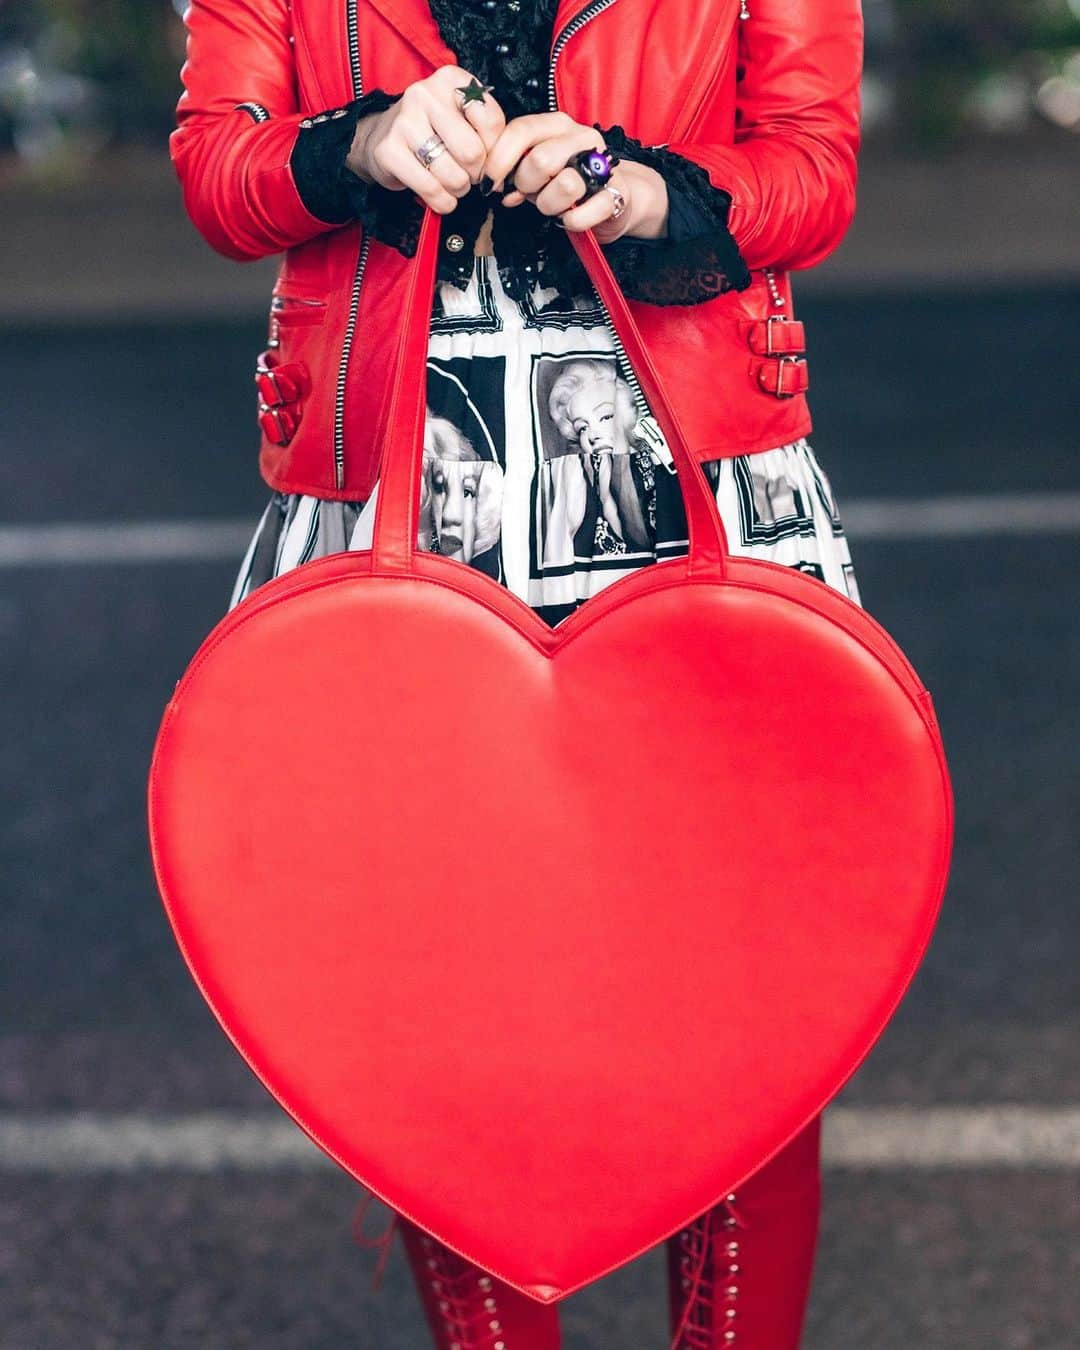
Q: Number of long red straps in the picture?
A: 2